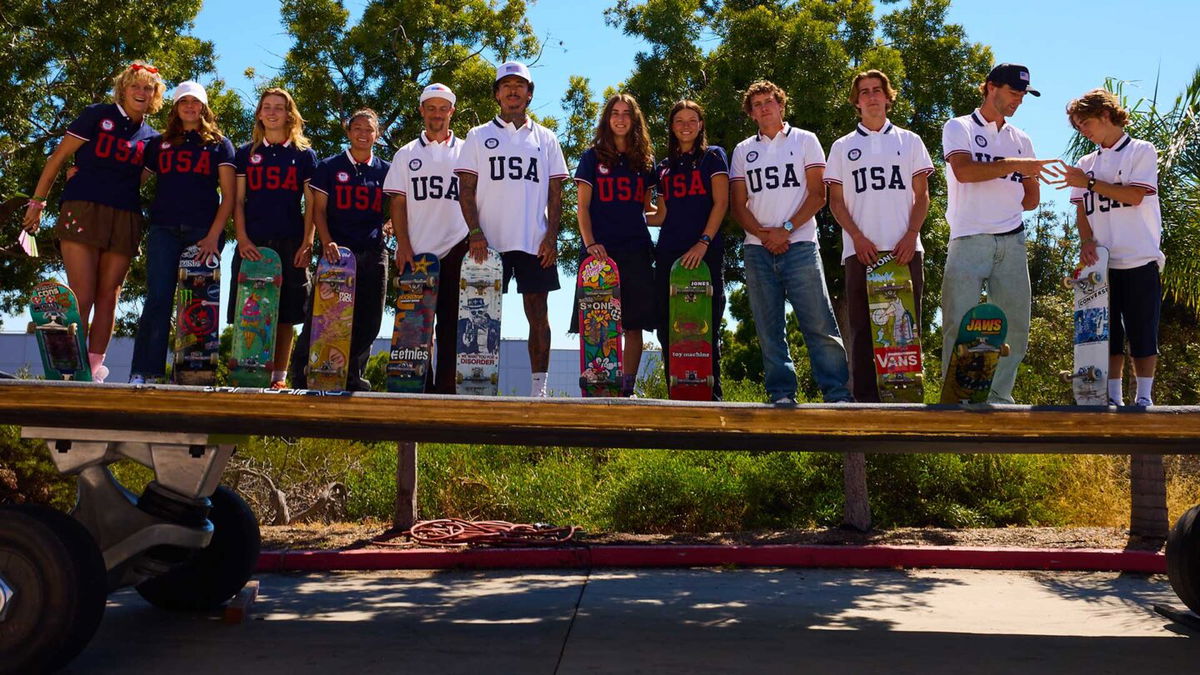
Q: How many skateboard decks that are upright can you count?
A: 11